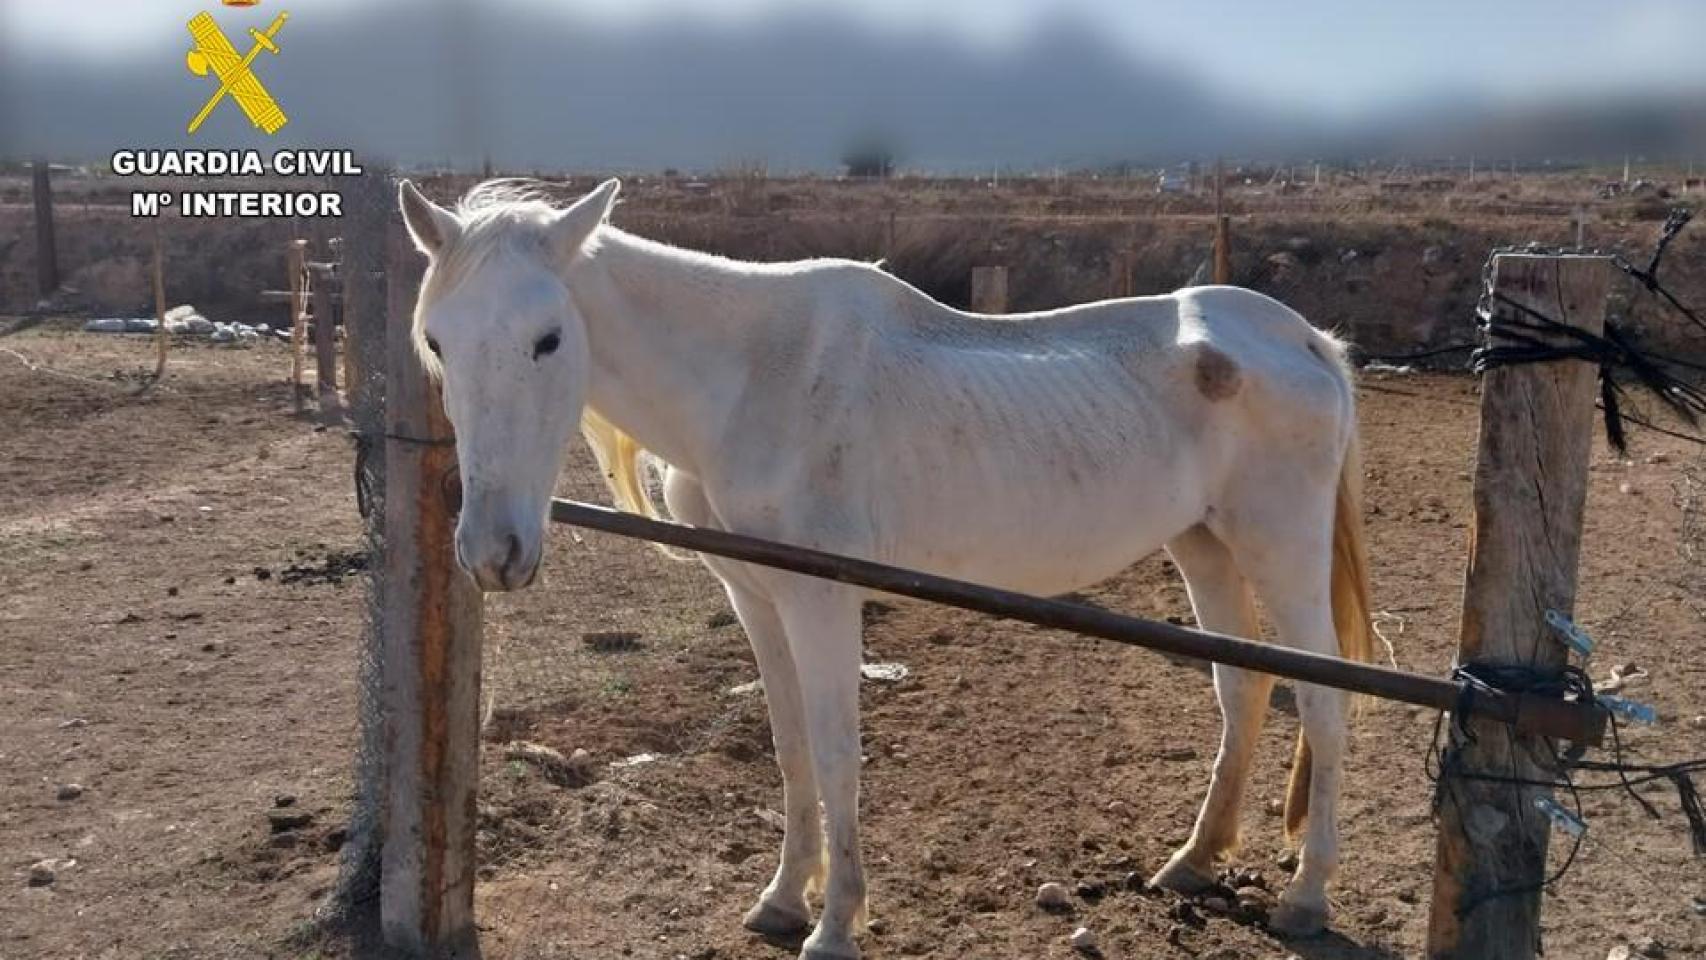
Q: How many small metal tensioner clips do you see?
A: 3